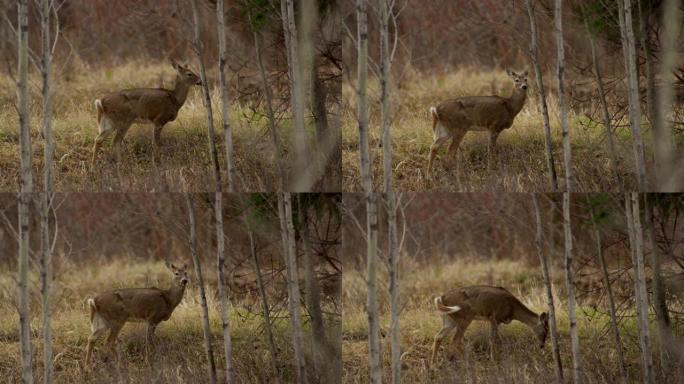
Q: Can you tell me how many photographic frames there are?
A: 4